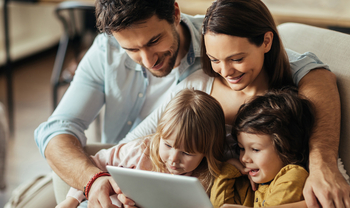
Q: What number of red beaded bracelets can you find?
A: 1